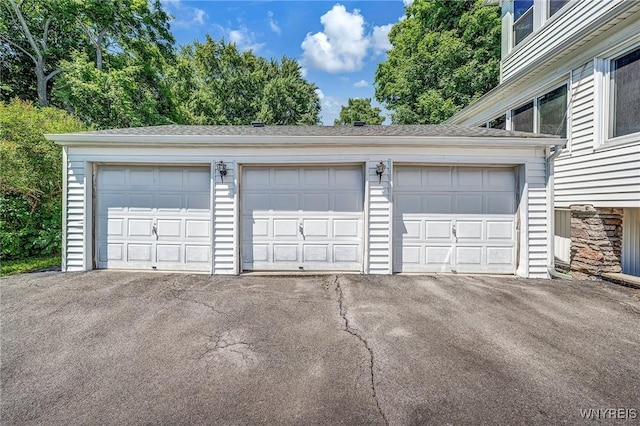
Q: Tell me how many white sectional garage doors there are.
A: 3